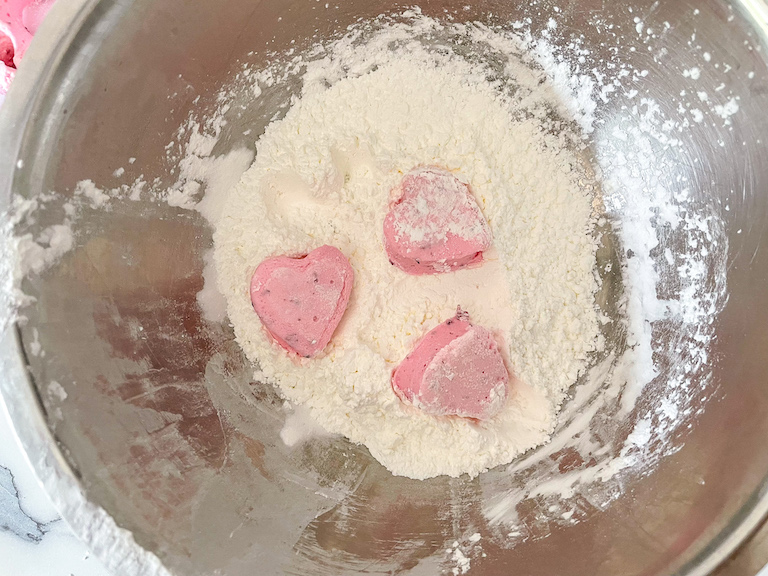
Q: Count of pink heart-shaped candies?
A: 3